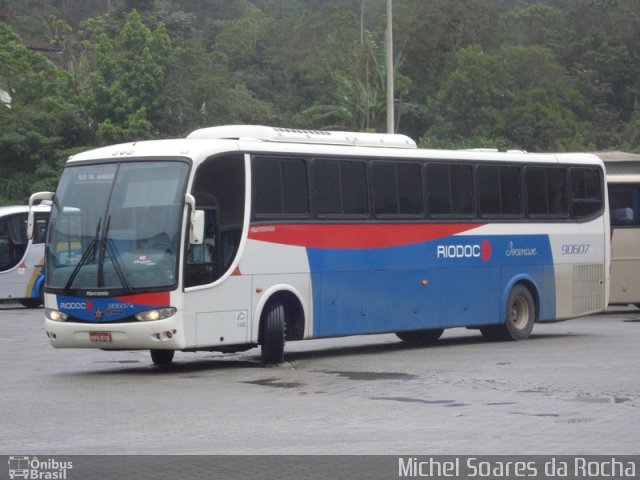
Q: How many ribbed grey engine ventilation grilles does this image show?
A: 1